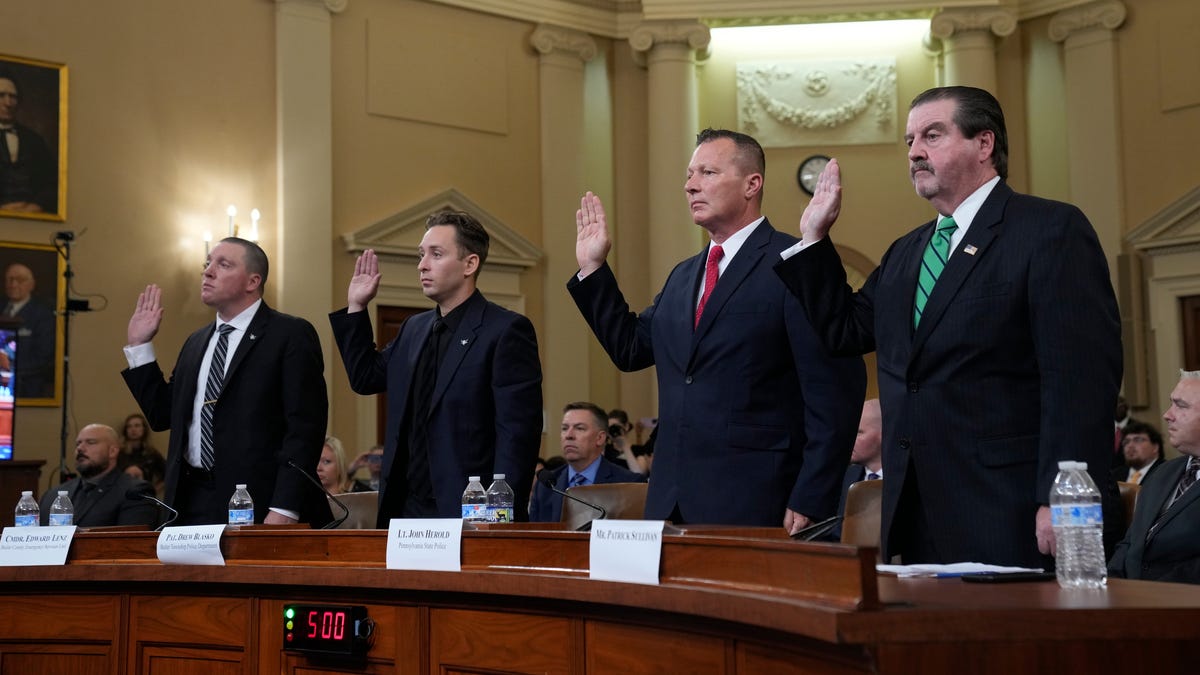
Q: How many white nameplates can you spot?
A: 4